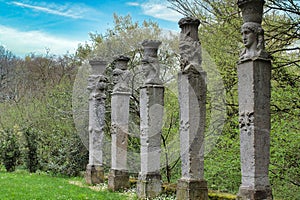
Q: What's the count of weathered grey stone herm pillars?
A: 5